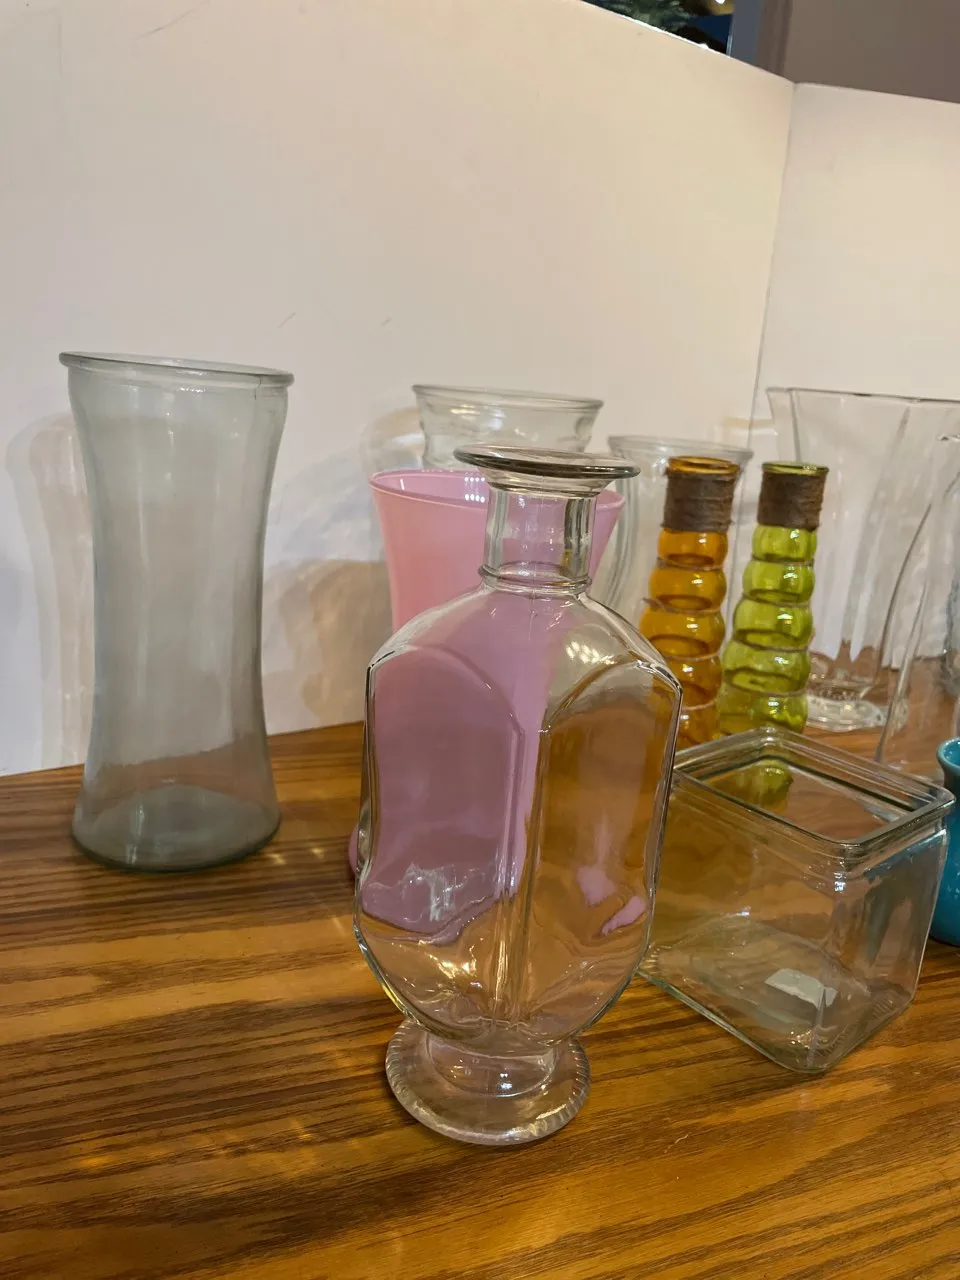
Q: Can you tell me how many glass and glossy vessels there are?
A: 11